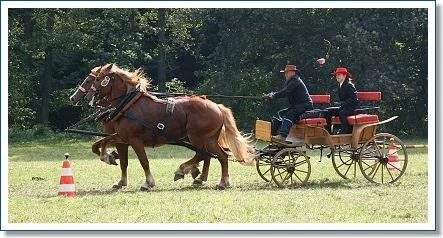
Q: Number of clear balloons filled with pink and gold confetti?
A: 0